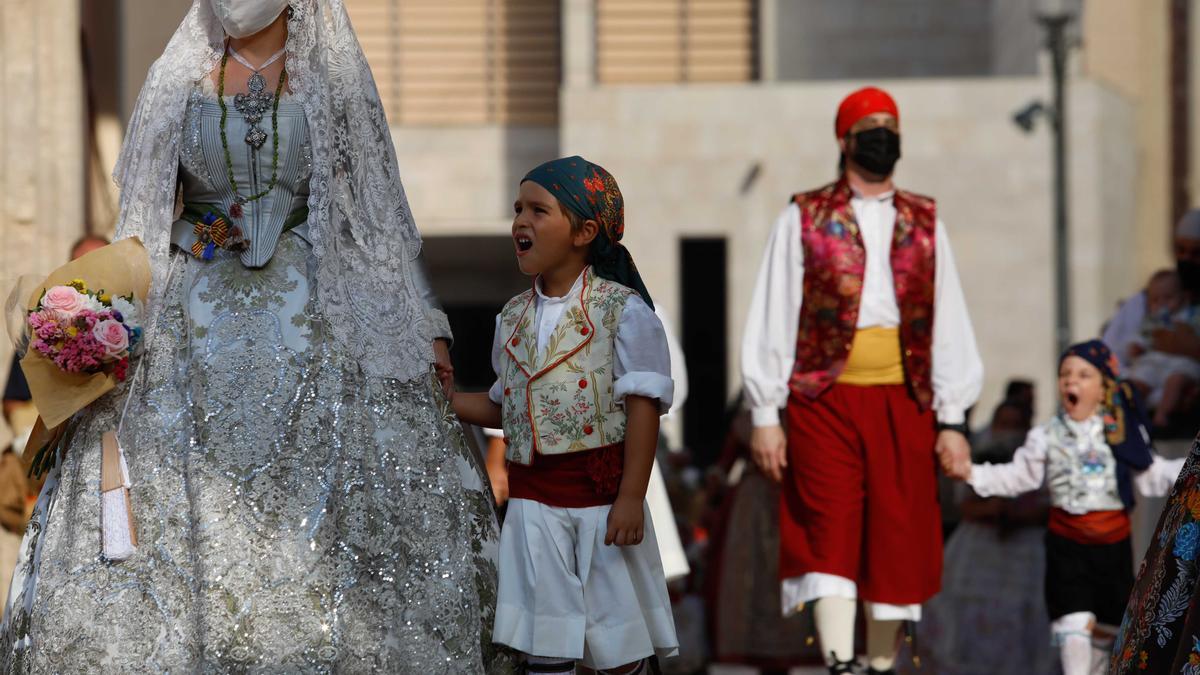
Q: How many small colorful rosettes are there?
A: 1